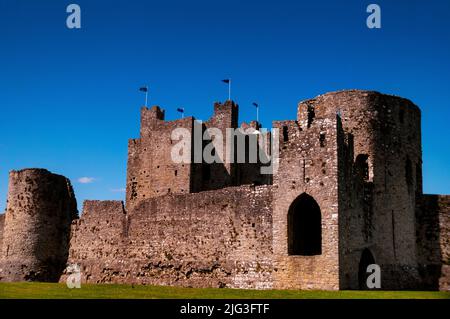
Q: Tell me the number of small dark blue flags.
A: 4